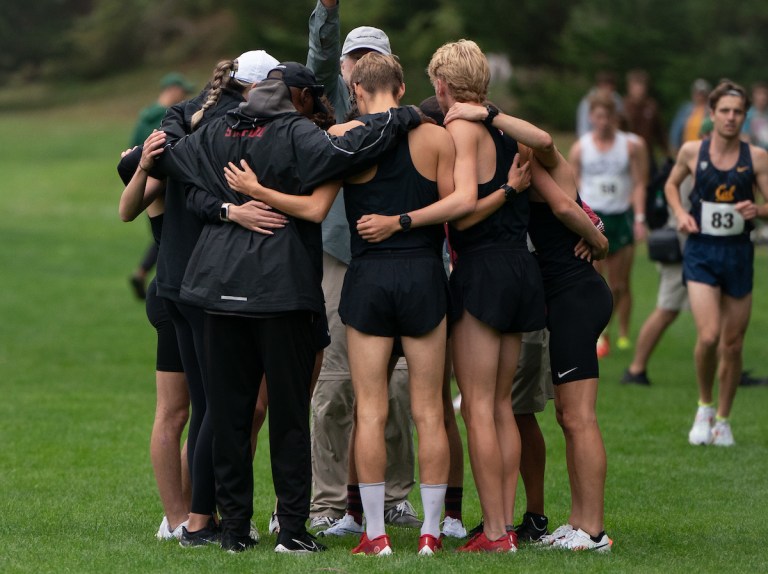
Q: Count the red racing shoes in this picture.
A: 4